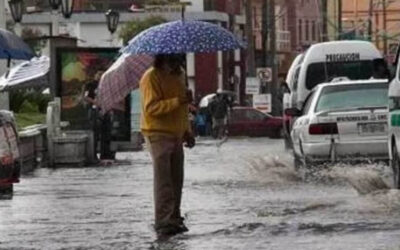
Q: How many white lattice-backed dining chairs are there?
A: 0